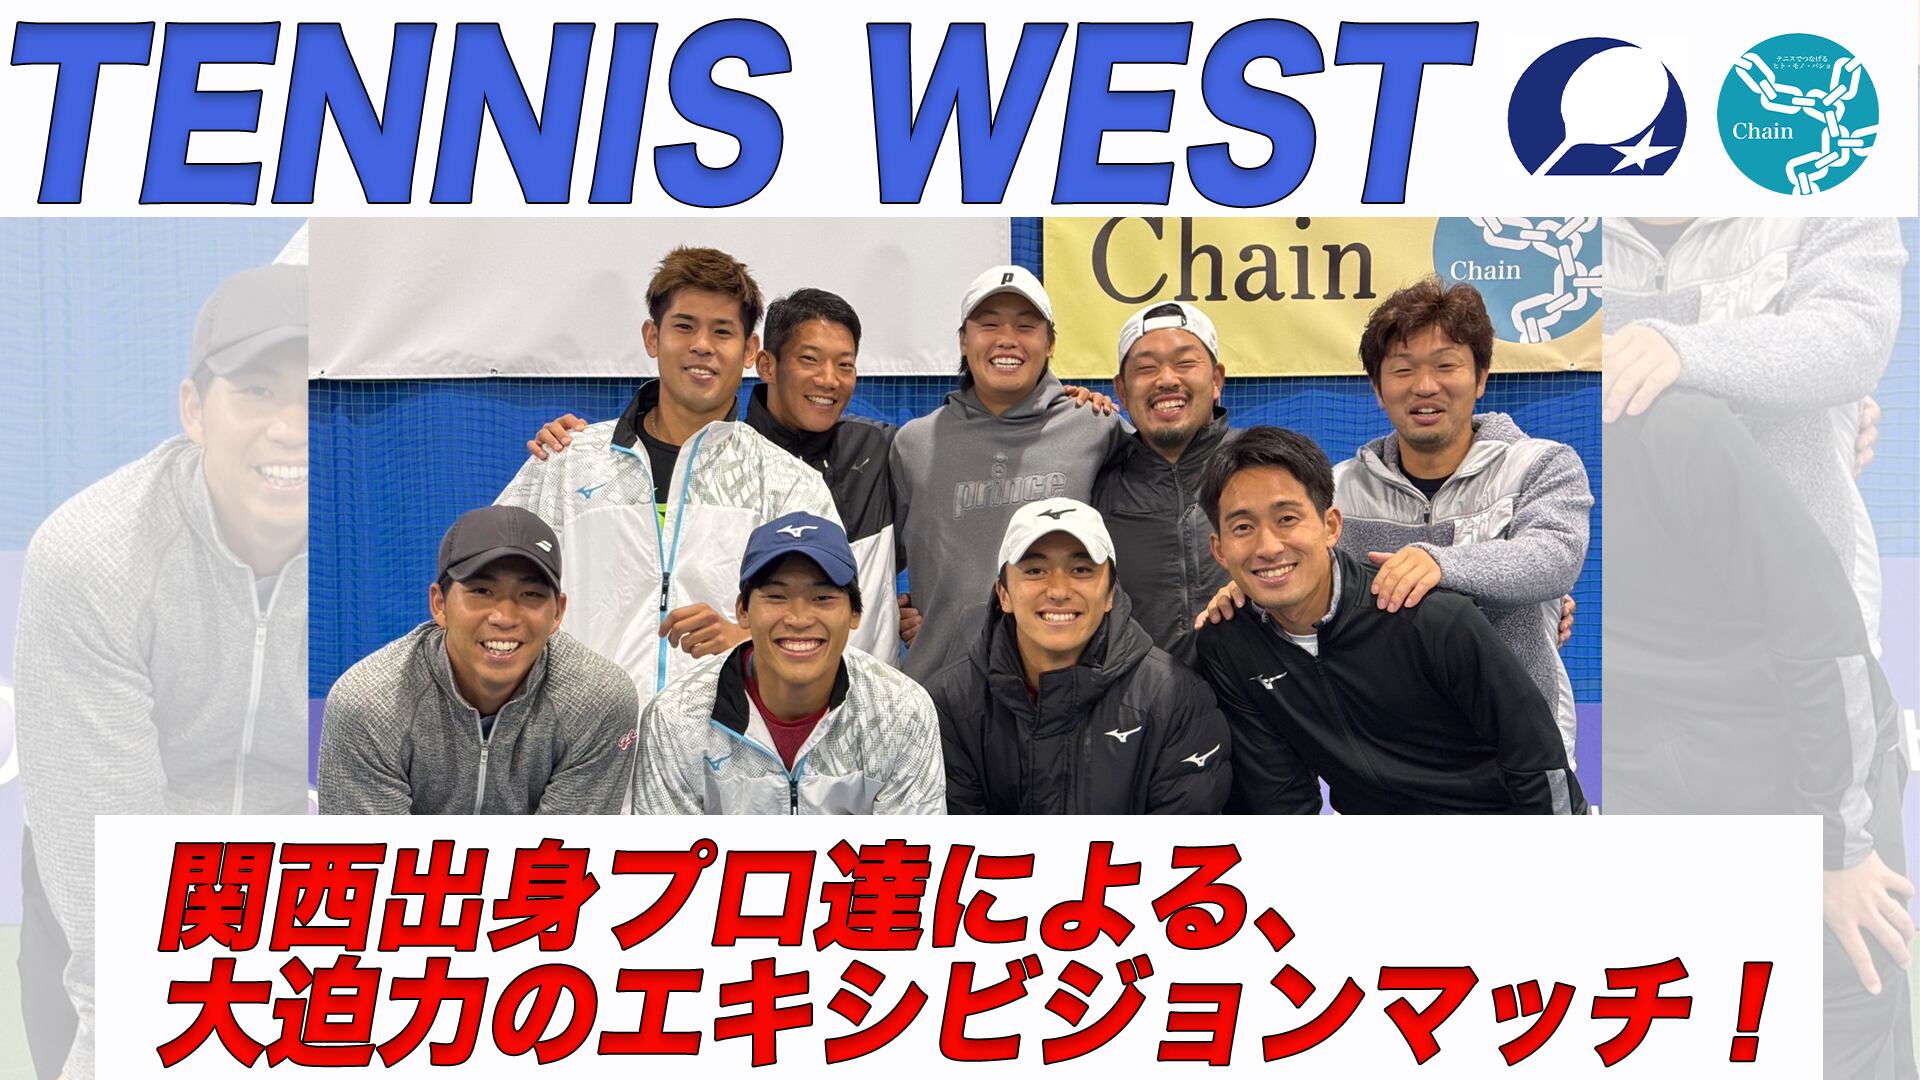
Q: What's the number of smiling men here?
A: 9